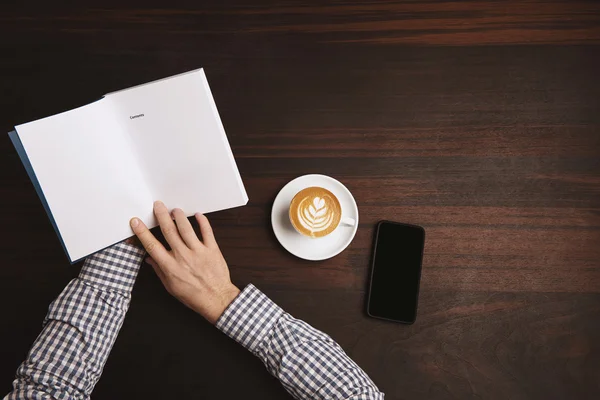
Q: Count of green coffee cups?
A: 0